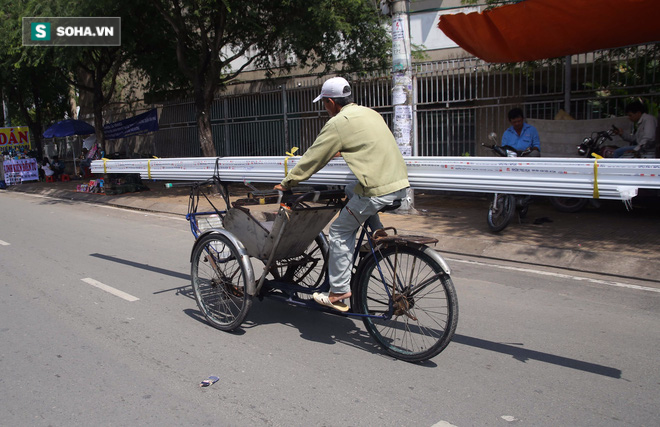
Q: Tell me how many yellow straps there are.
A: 4